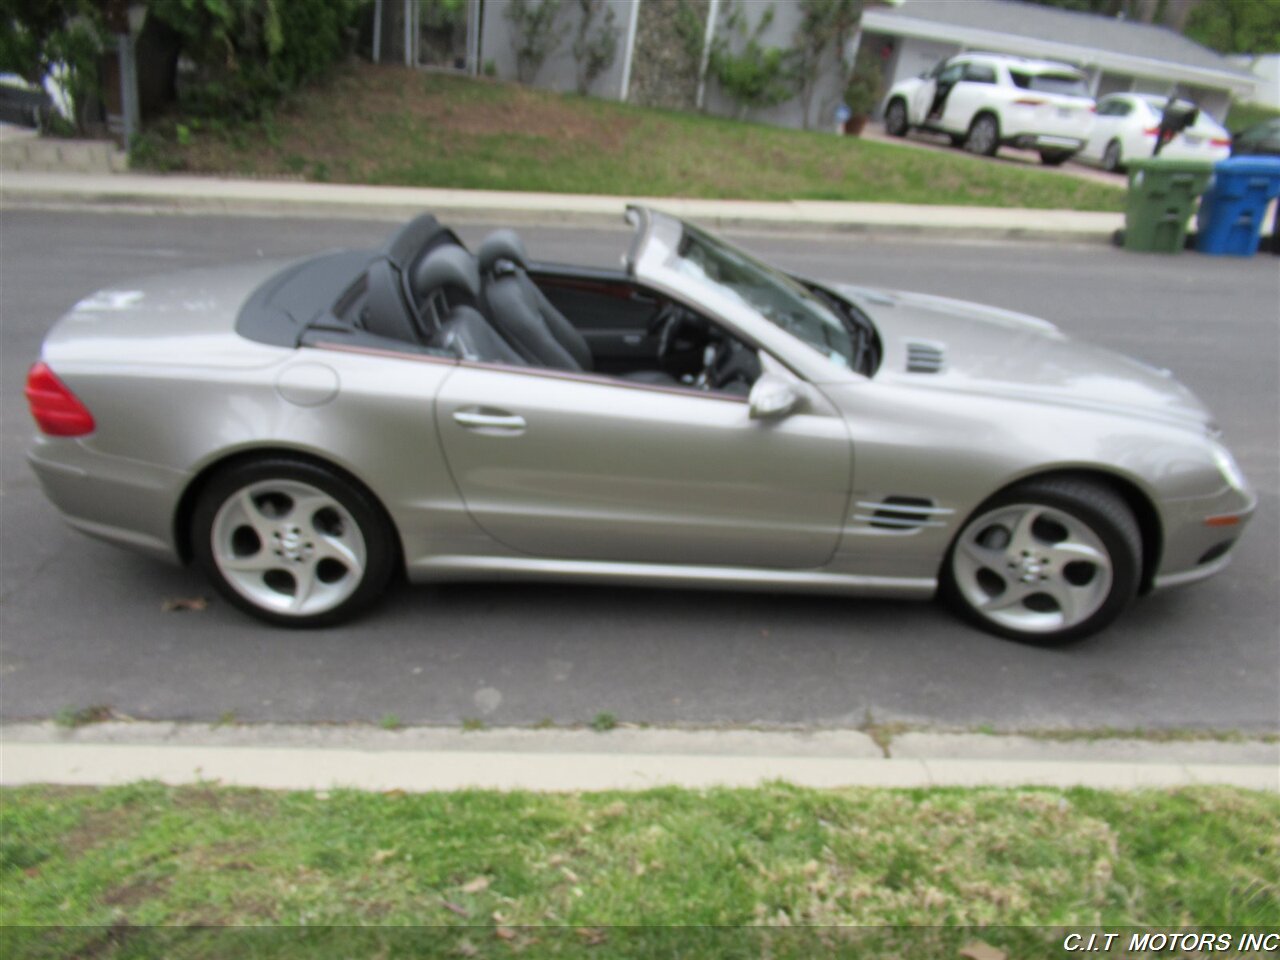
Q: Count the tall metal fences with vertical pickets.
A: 0